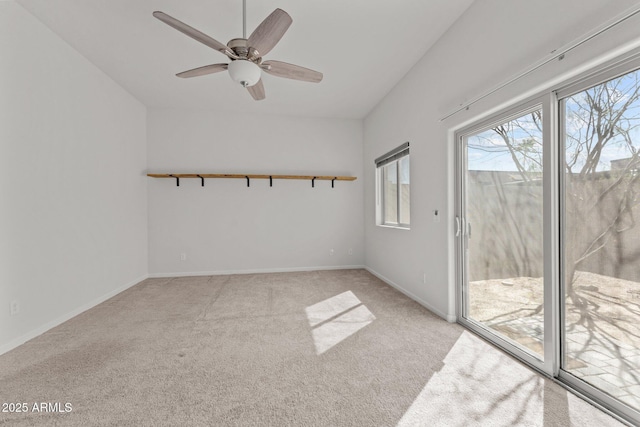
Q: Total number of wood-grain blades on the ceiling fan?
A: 5